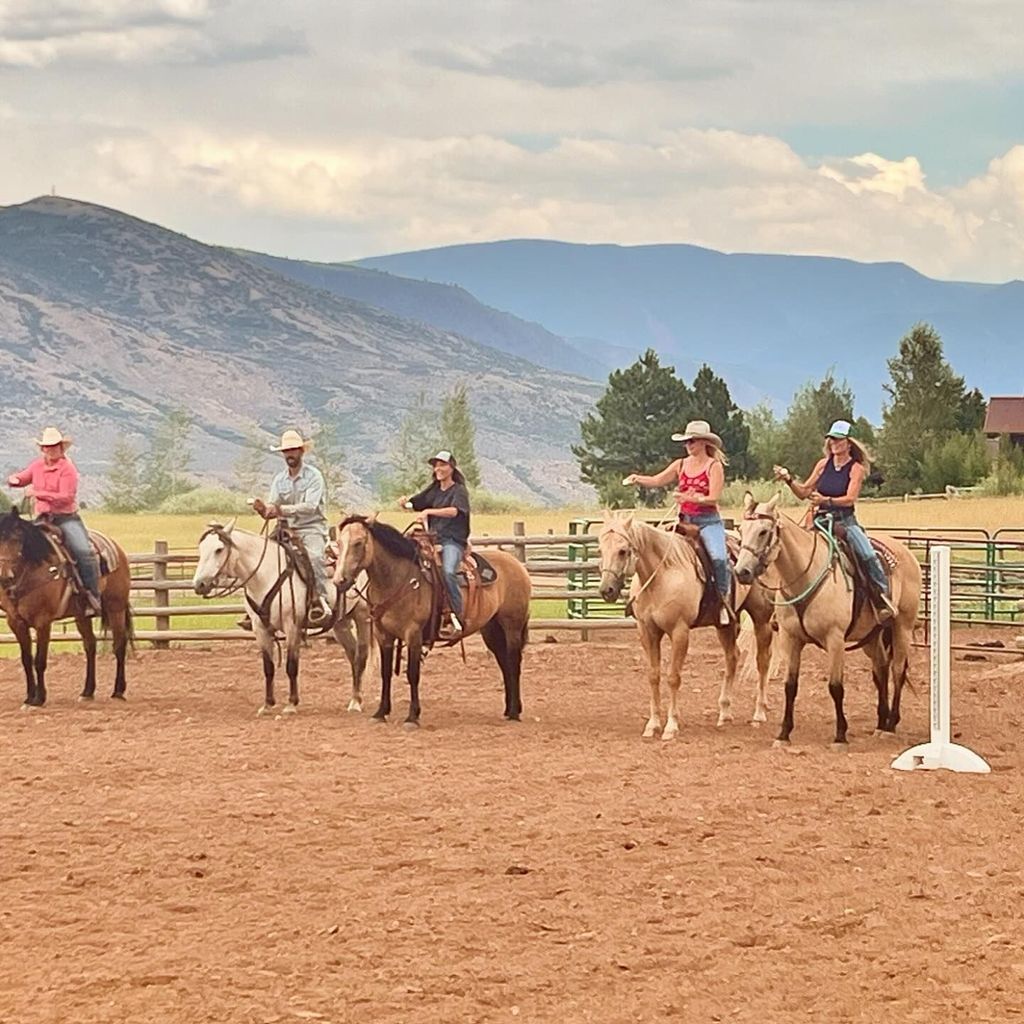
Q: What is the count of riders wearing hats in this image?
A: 5